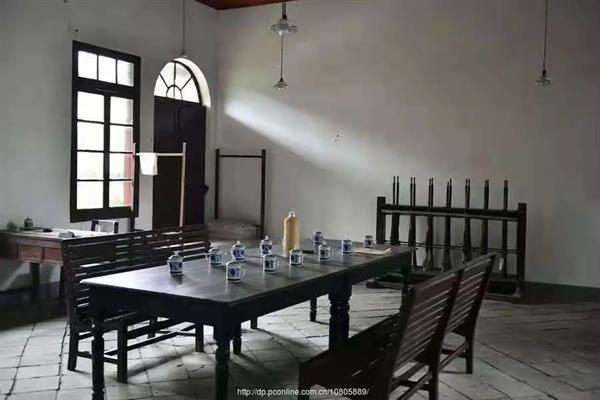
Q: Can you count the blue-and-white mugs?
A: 11